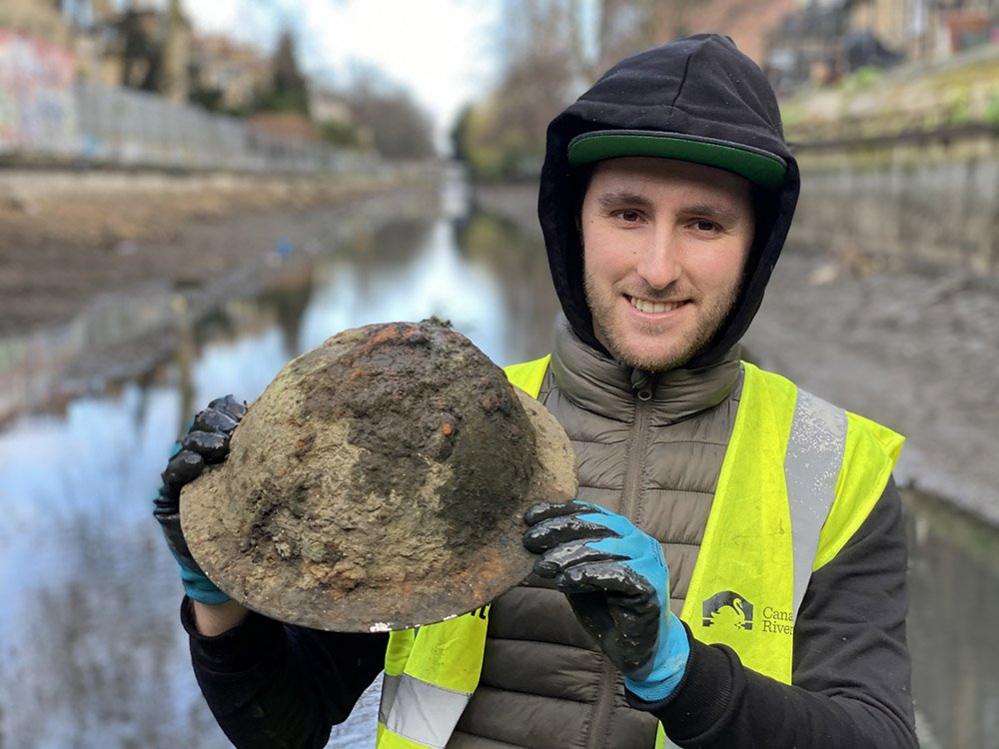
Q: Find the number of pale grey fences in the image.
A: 1